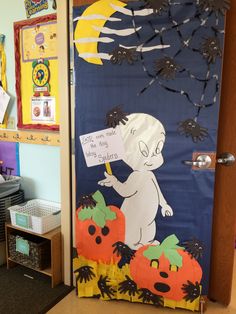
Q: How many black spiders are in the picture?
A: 15